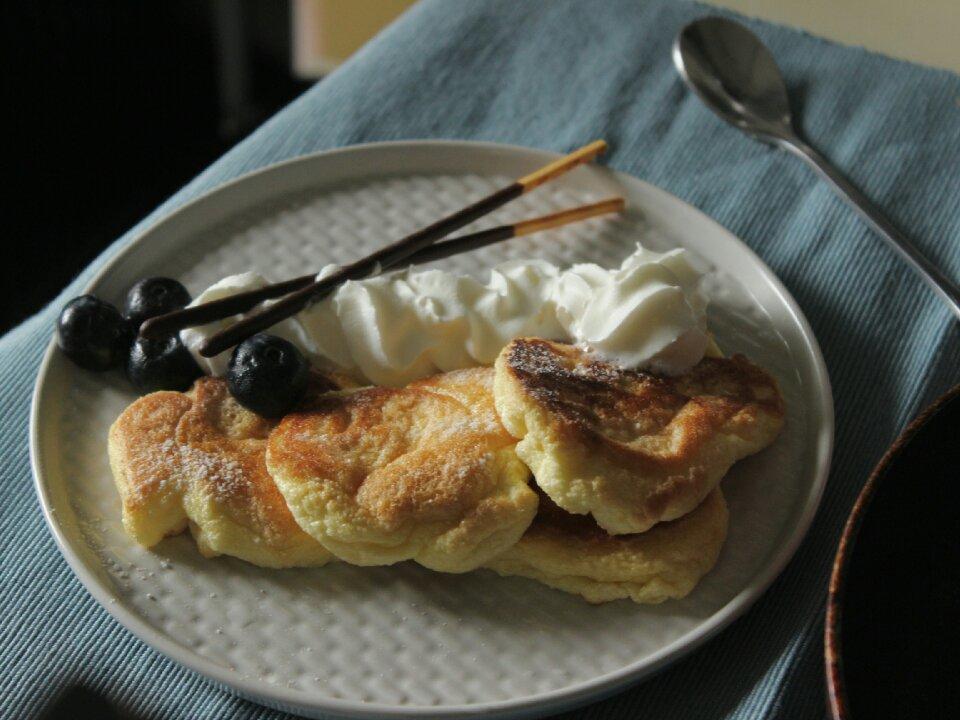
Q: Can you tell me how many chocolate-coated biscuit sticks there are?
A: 2